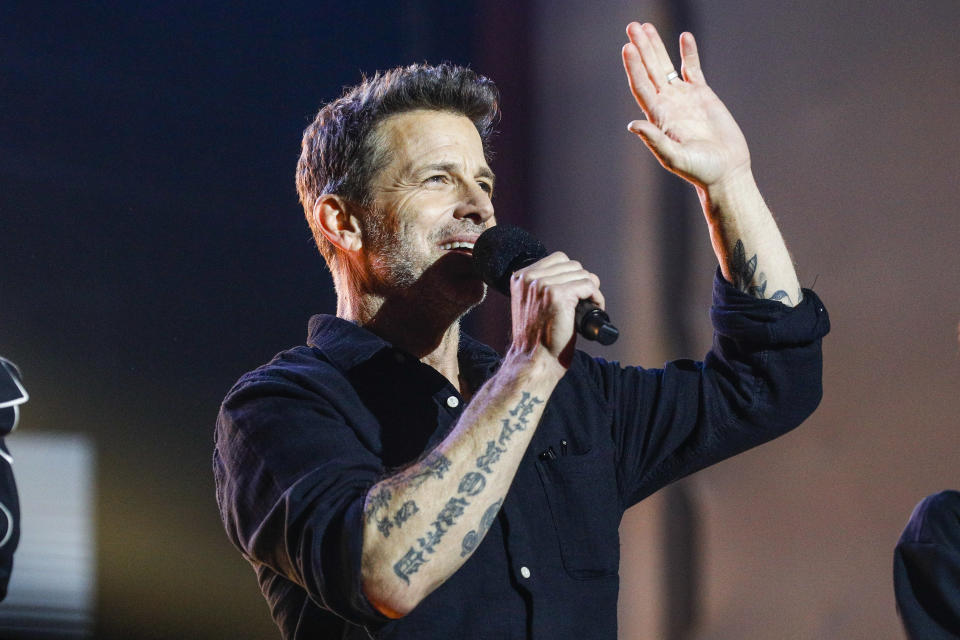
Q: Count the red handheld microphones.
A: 0